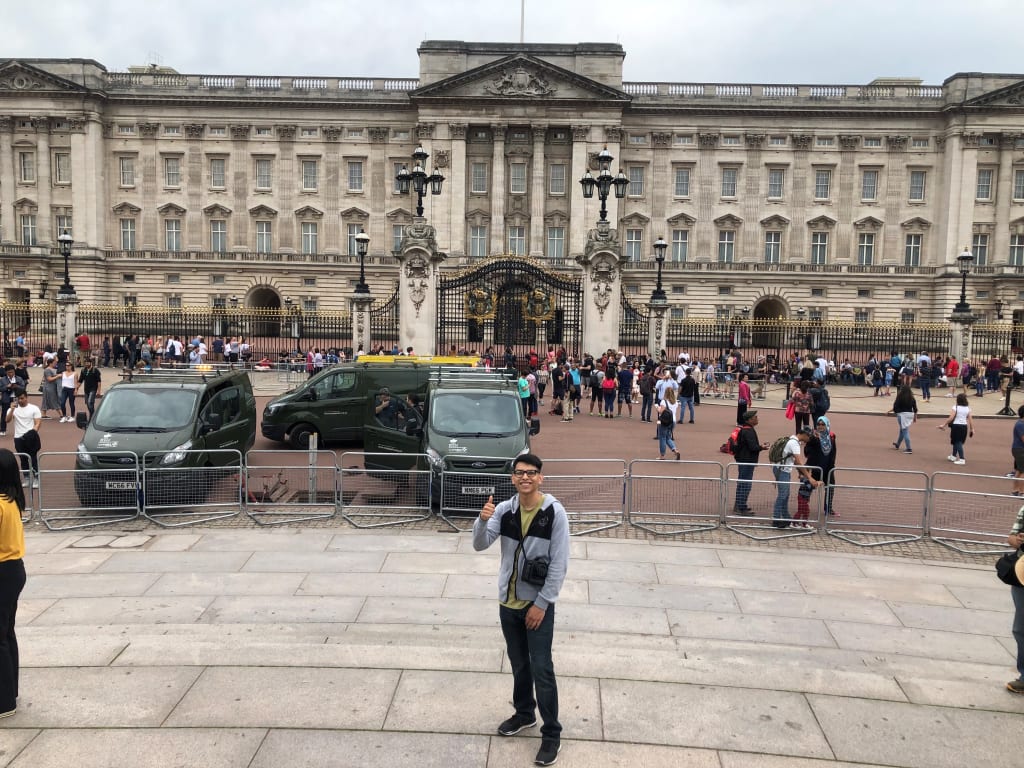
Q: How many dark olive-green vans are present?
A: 3